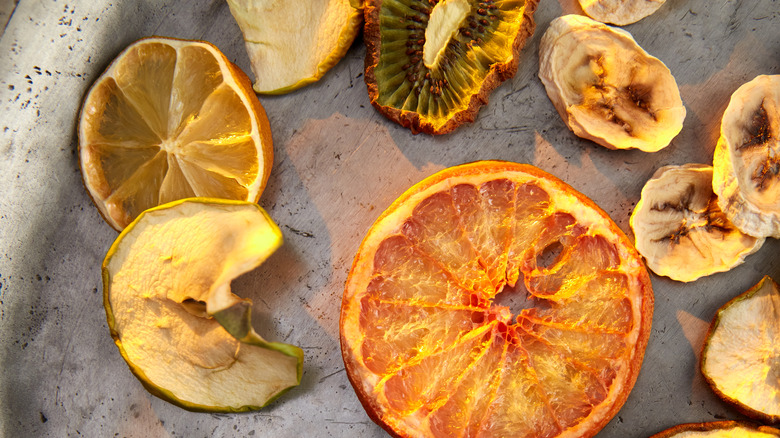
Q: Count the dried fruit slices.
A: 11